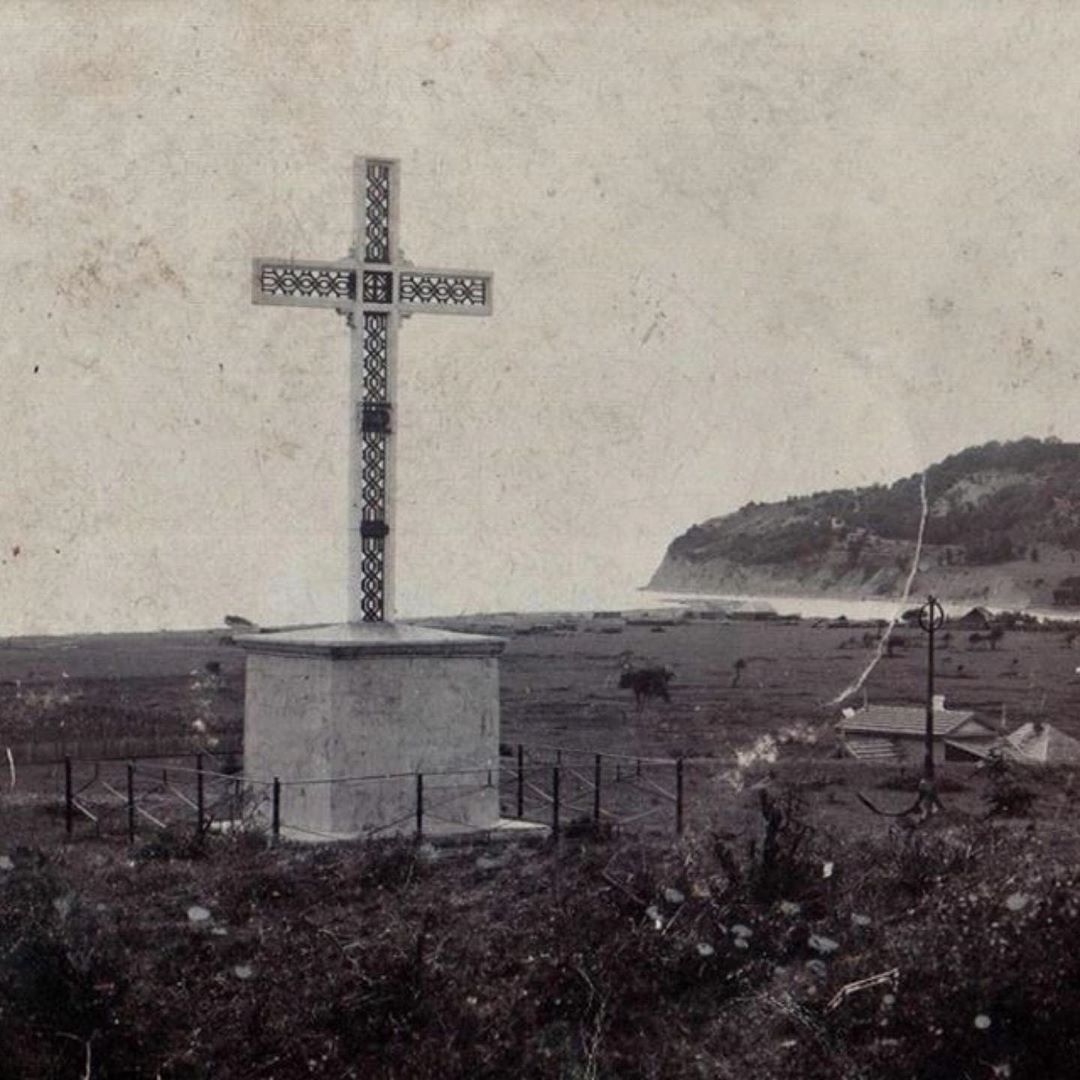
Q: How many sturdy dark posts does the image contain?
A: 9